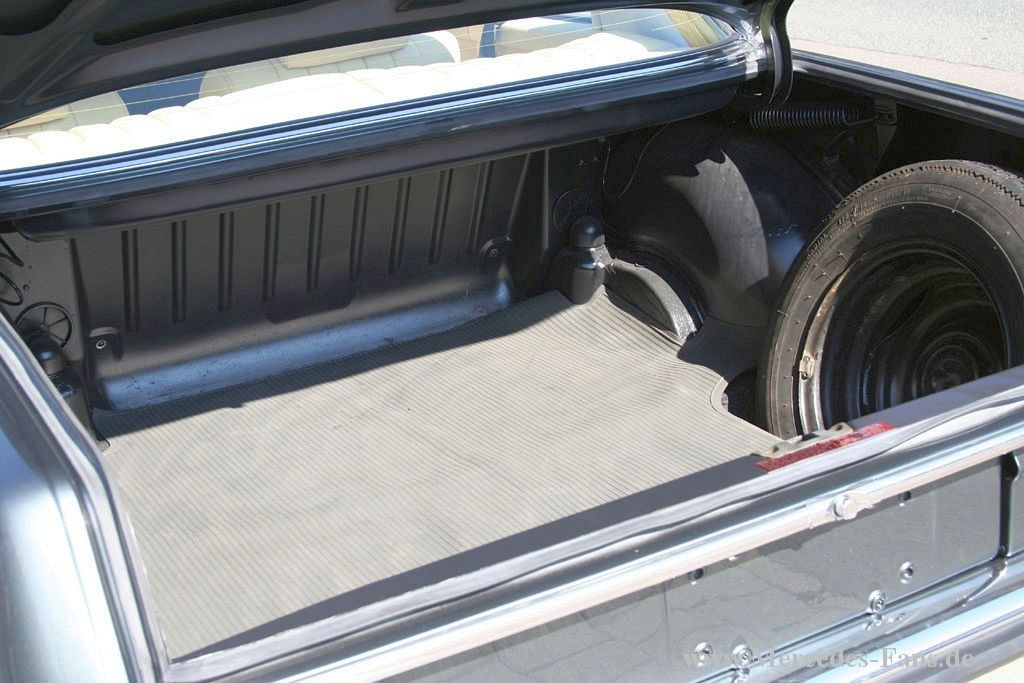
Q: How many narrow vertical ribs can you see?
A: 9